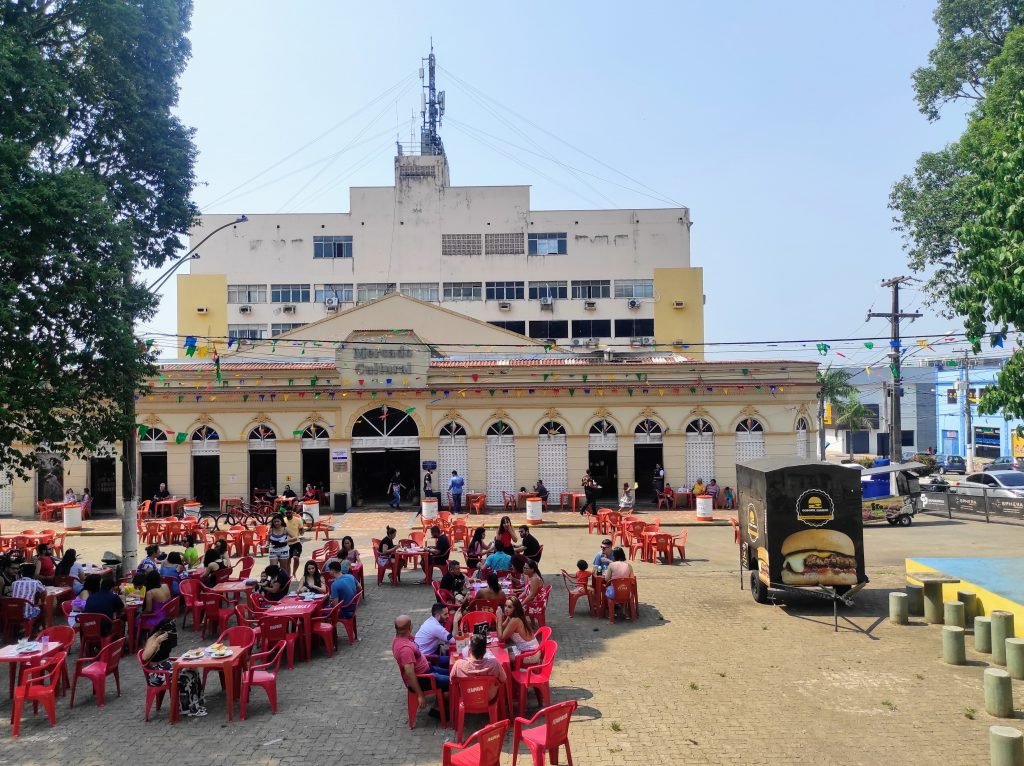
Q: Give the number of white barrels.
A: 6